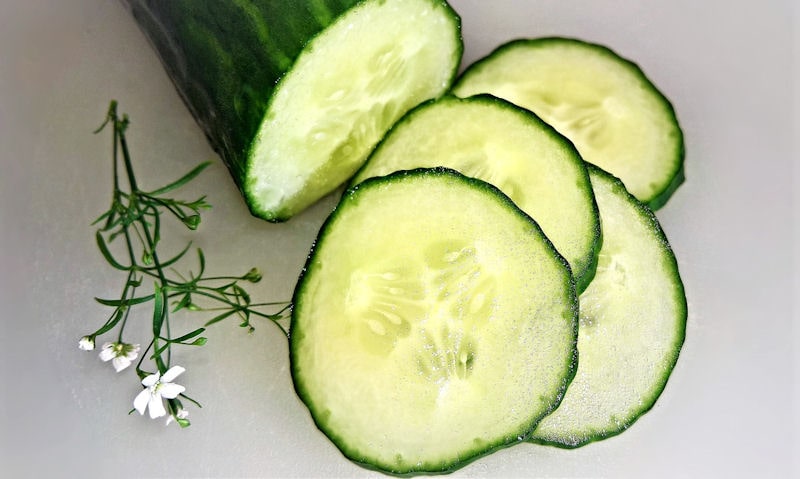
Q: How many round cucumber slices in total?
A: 4